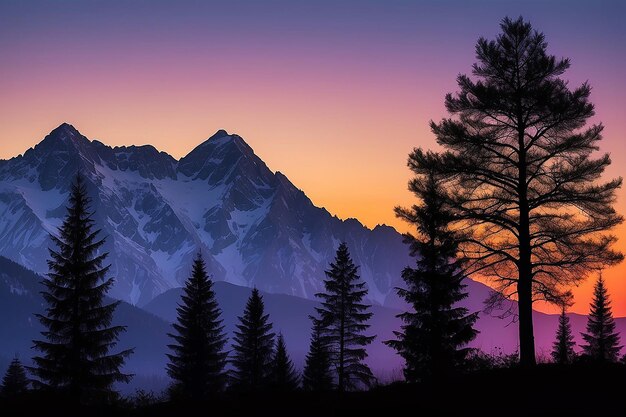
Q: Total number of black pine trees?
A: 11